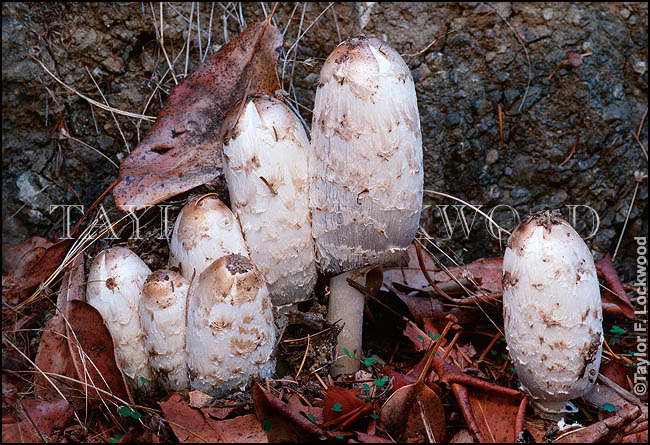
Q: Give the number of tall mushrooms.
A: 2